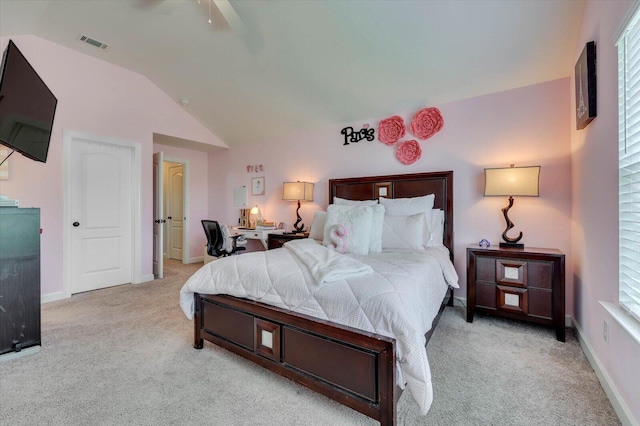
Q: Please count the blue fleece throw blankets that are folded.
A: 0